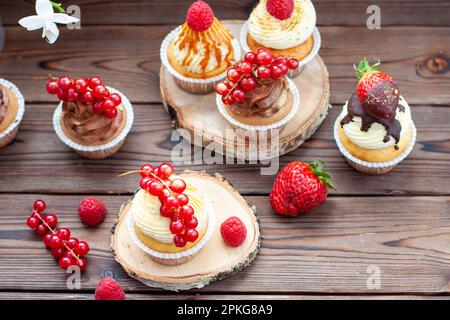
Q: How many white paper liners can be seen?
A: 7